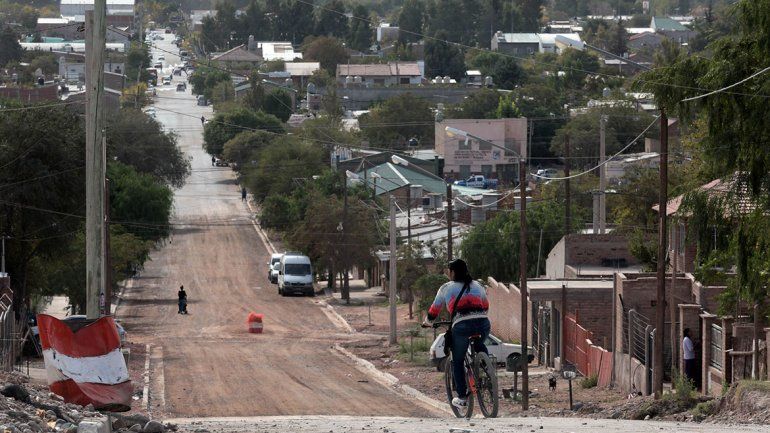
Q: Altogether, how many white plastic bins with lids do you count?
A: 0